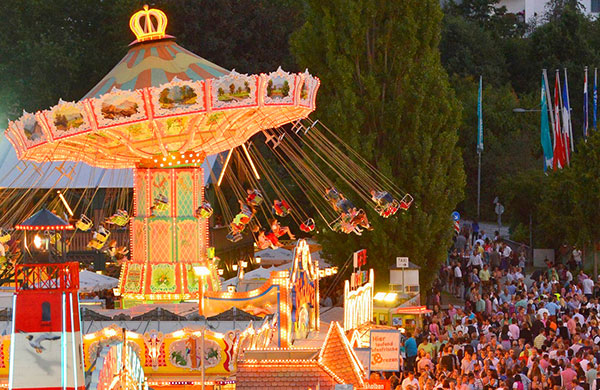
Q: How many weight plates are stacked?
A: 0